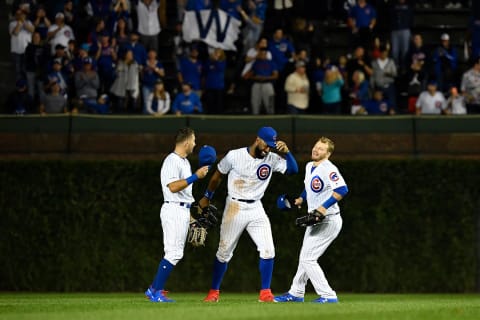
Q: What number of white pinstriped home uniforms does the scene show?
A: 3